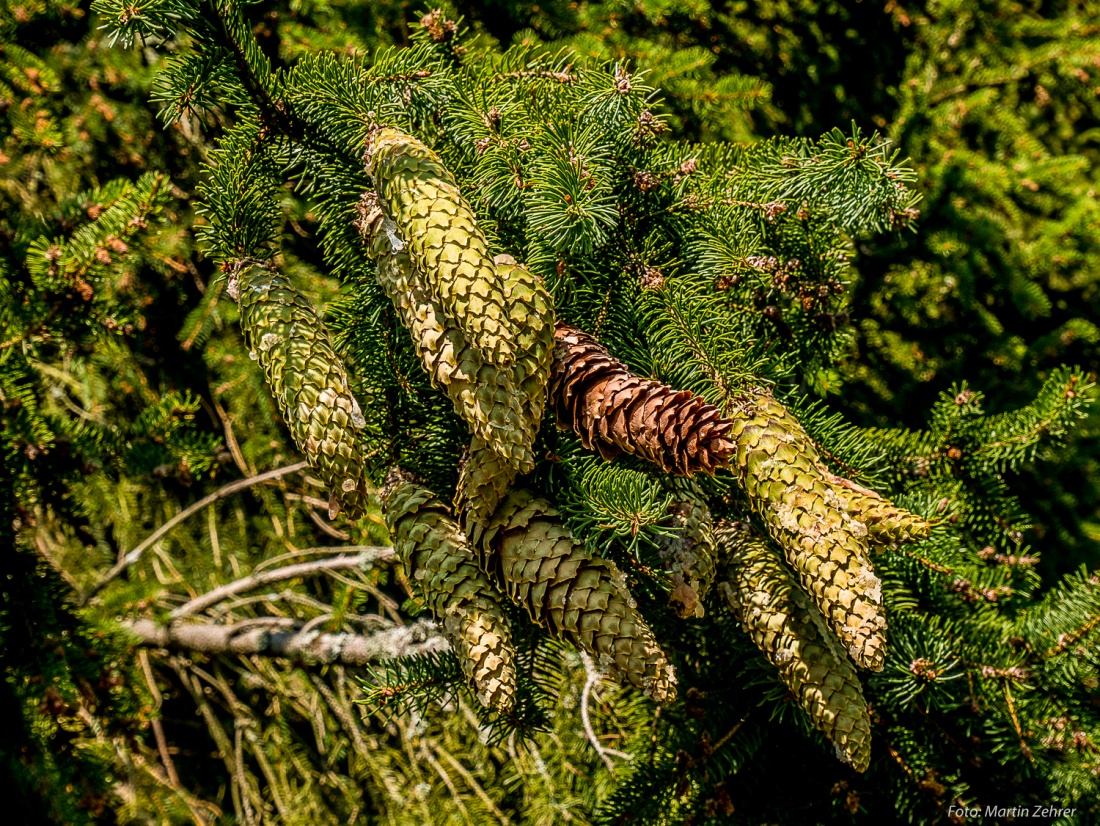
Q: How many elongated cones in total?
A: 11